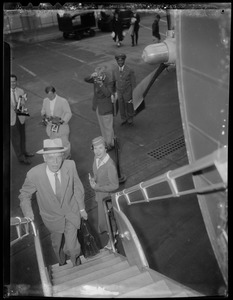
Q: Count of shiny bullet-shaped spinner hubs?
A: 1